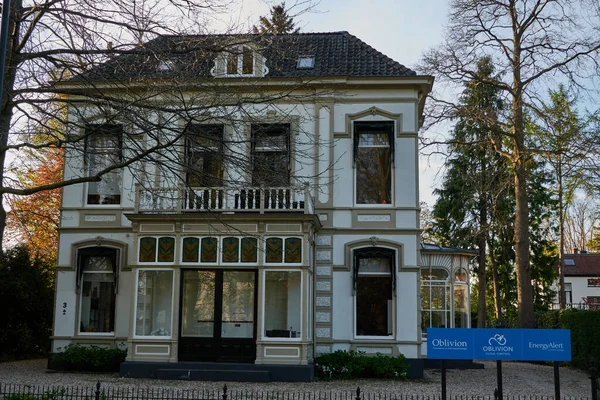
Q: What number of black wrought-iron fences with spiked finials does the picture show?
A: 1